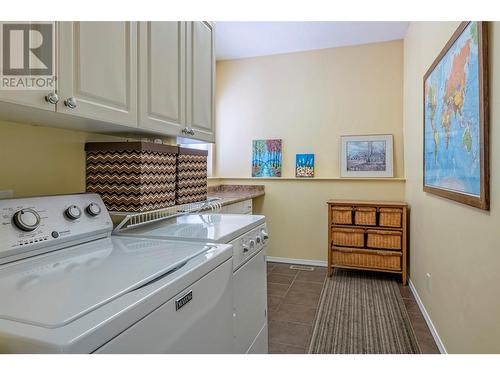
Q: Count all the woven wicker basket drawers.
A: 6